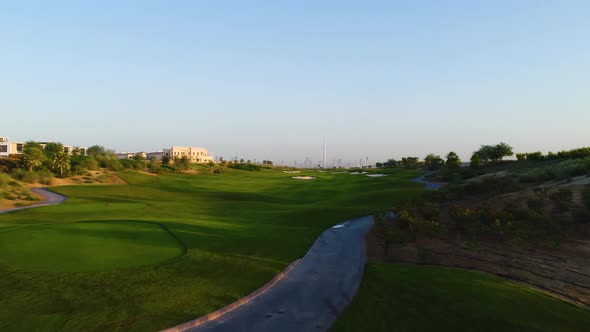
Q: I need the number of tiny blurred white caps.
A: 0